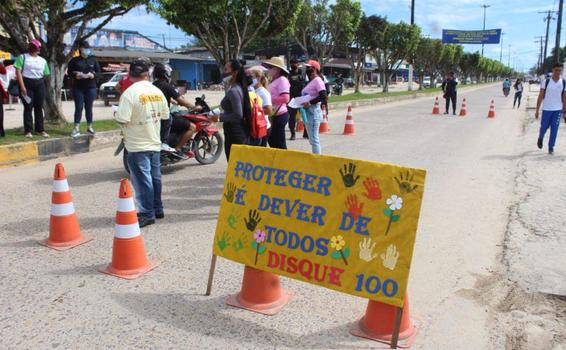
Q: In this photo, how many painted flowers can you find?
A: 3